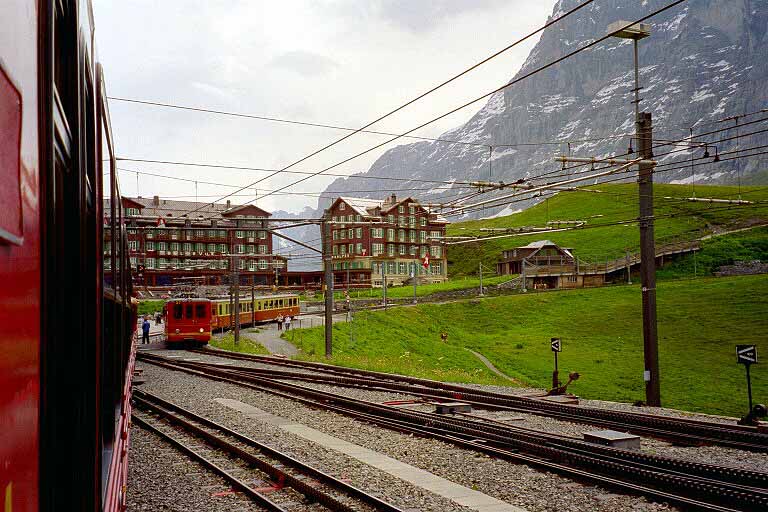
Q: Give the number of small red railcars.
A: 1